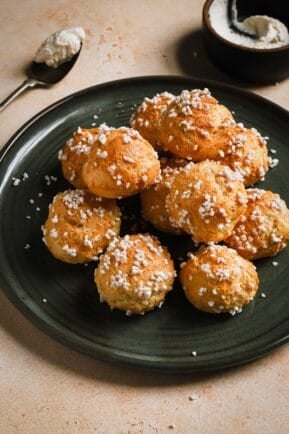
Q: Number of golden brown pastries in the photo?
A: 11